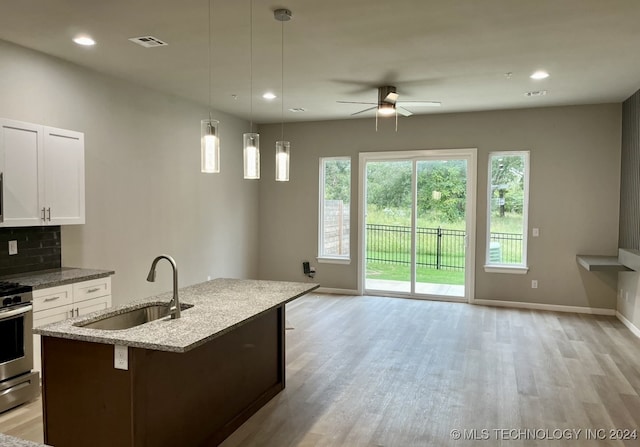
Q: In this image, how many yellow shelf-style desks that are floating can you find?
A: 0